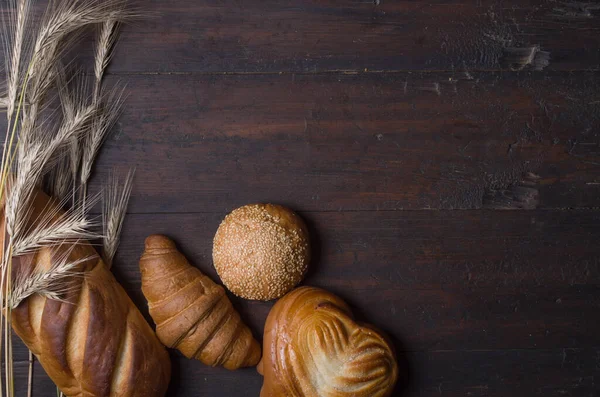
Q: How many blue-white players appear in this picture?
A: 0